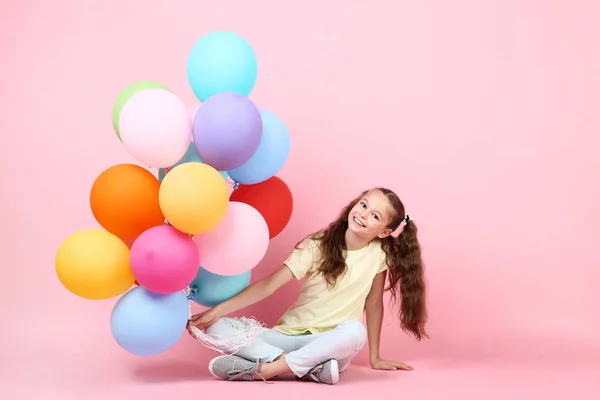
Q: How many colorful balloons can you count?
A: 14